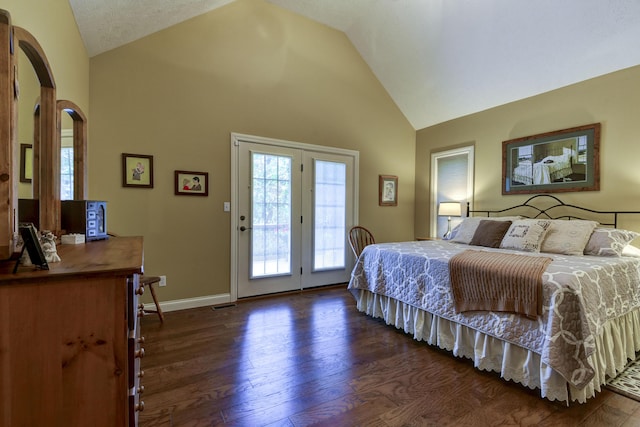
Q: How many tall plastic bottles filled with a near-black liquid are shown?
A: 0